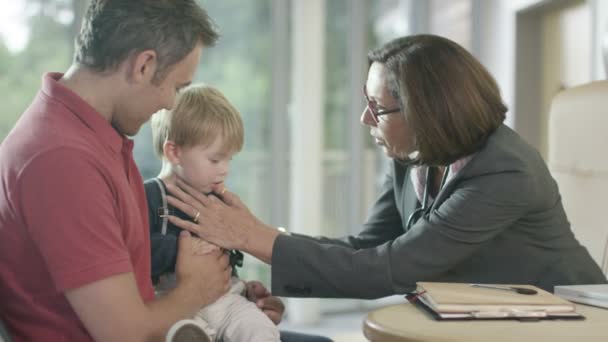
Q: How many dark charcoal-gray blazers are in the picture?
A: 1